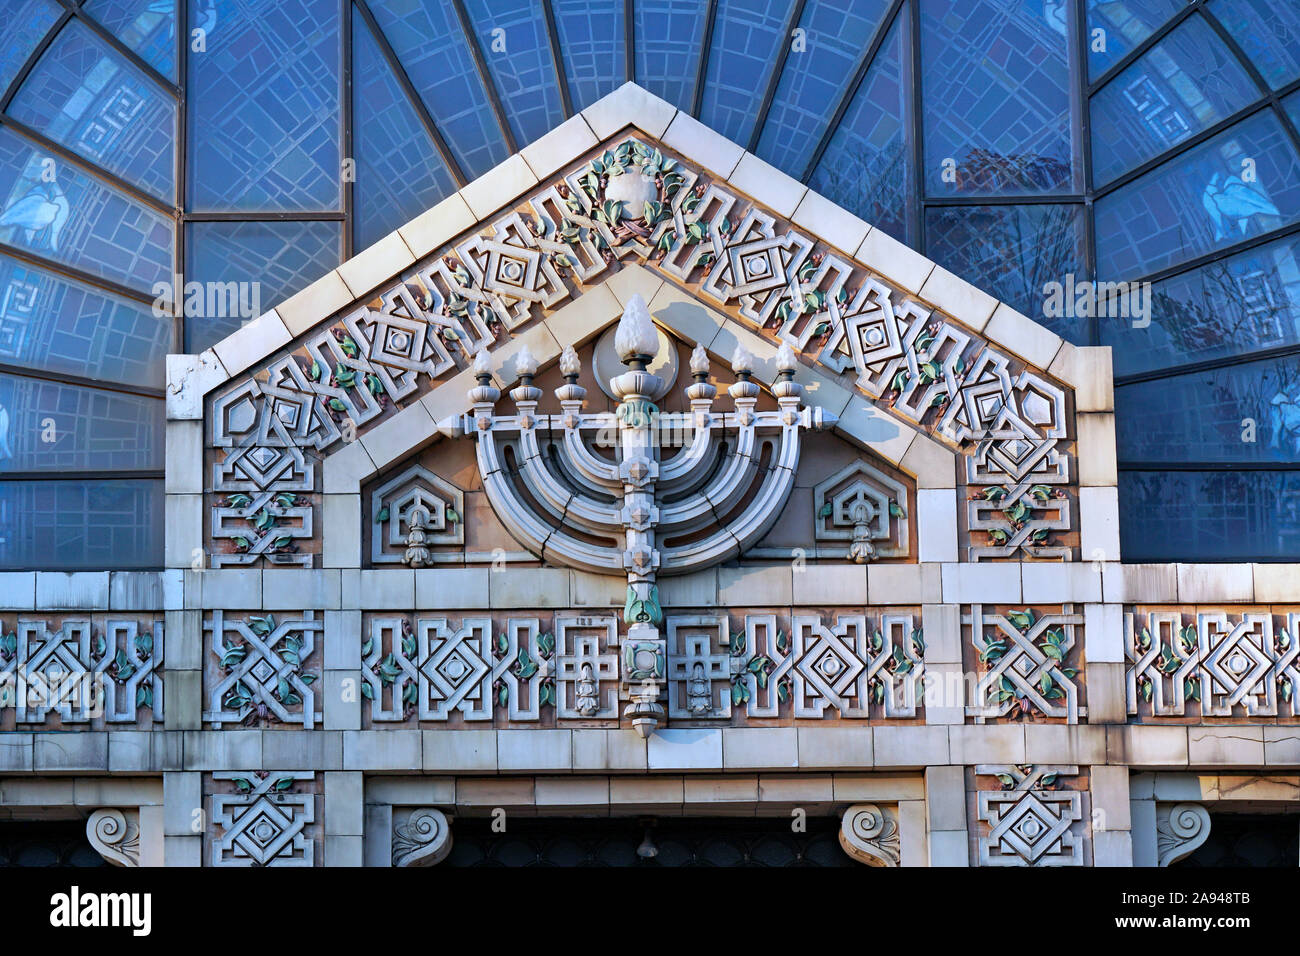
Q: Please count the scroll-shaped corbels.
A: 4